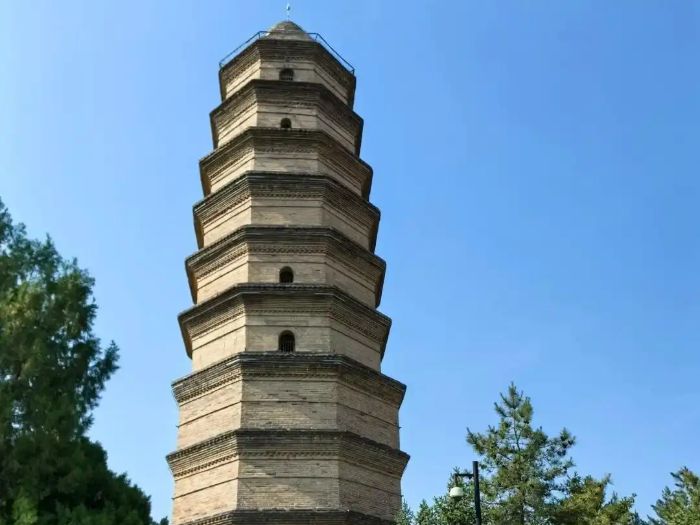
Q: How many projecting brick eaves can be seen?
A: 9